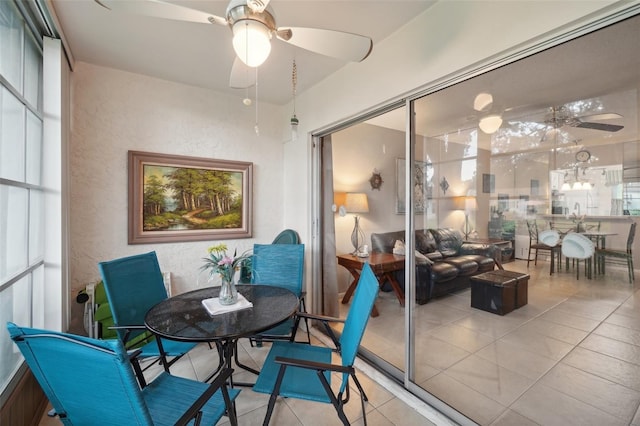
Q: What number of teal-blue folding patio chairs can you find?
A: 4